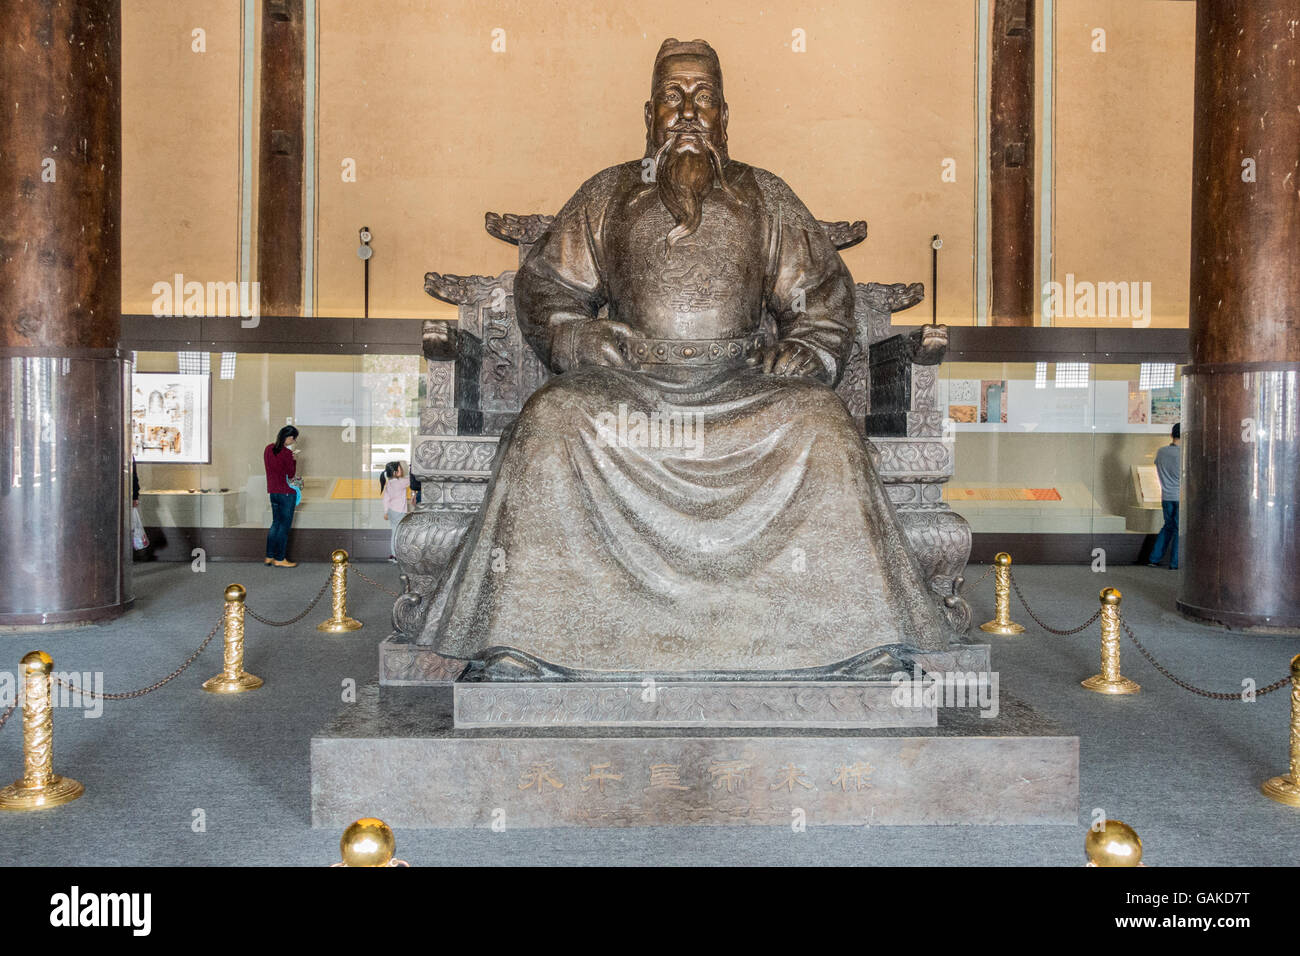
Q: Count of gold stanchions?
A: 8